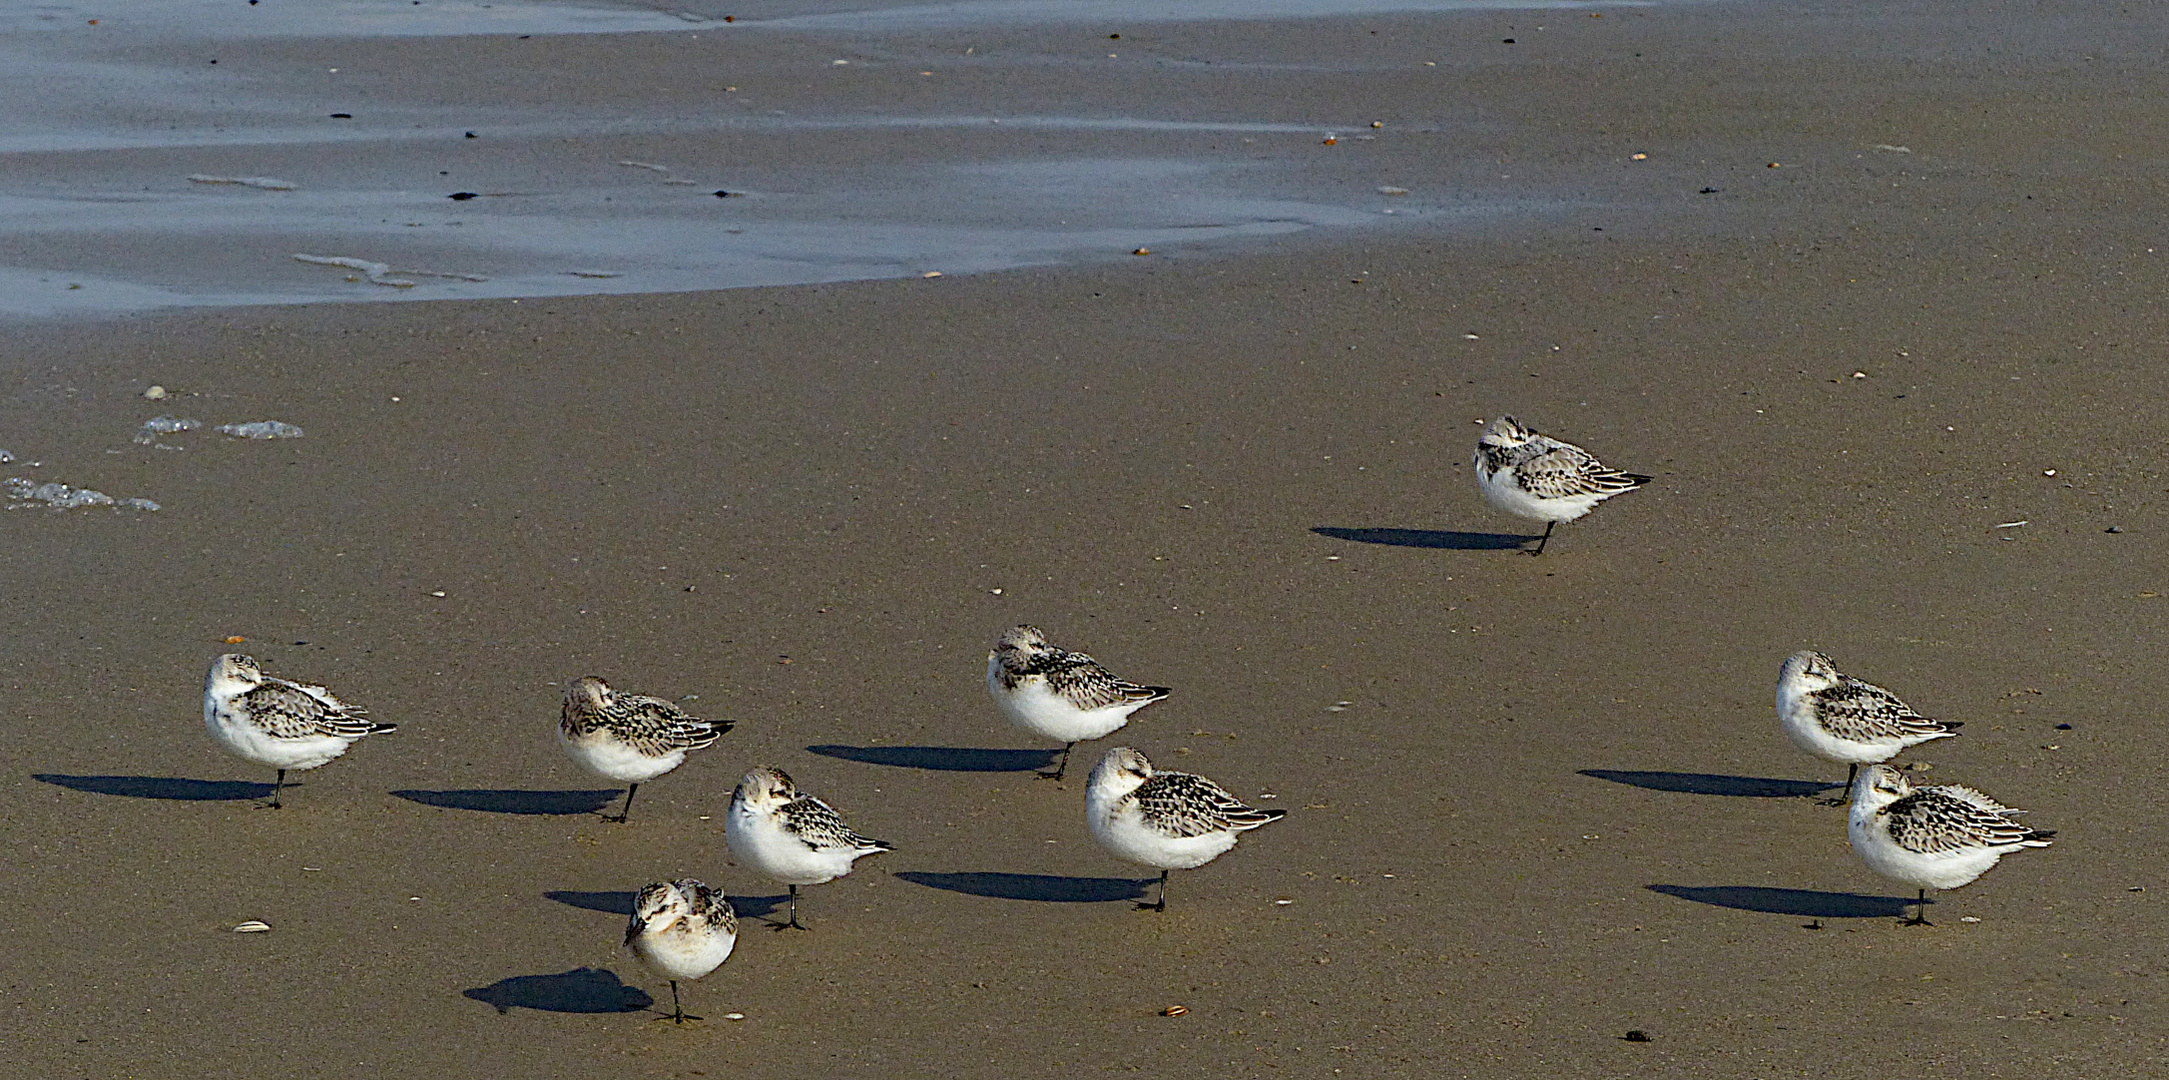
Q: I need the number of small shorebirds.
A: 9